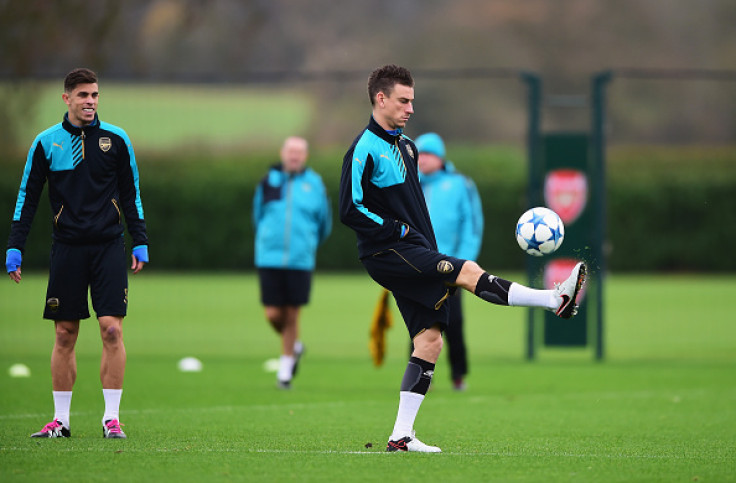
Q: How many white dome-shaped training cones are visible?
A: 3